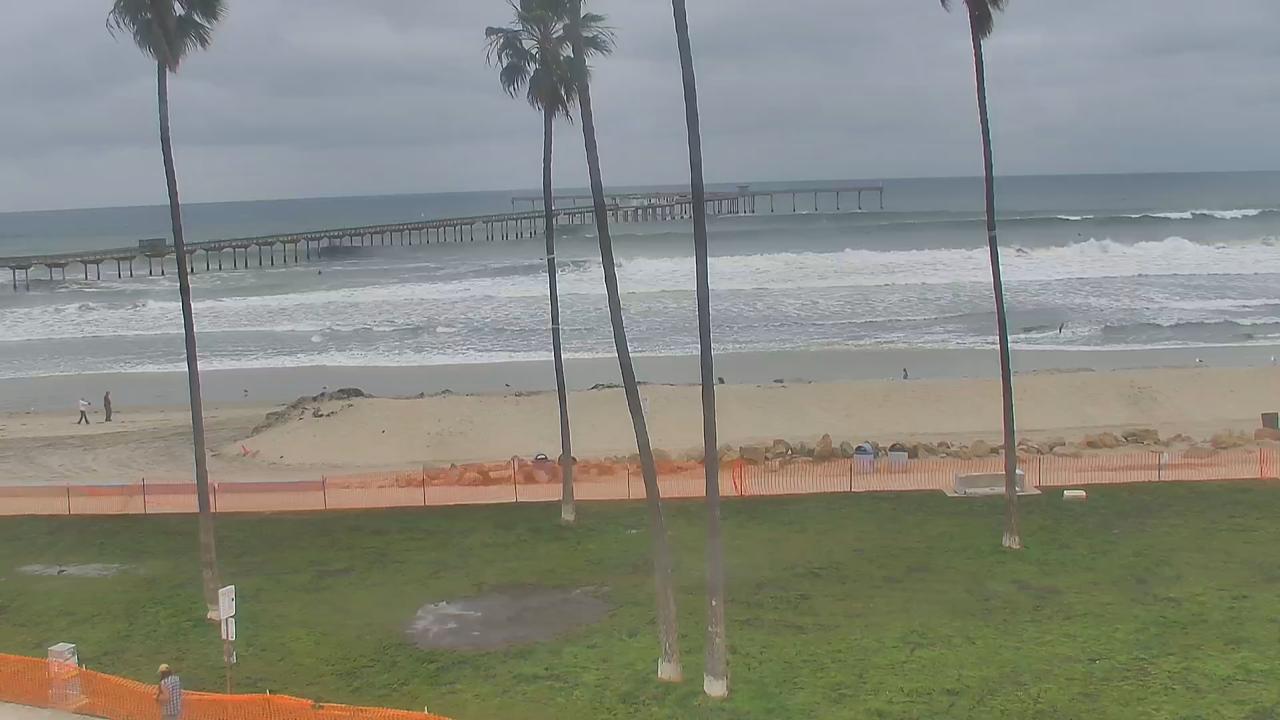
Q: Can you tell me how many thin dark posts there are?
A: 12